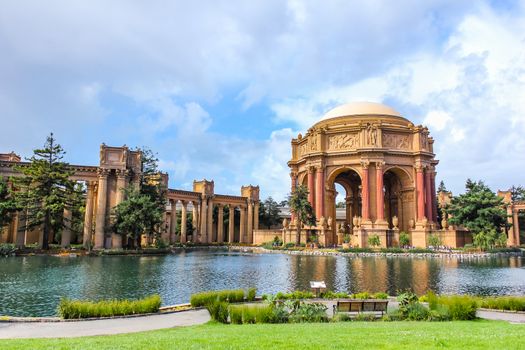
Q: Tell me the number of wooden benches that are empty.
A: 1